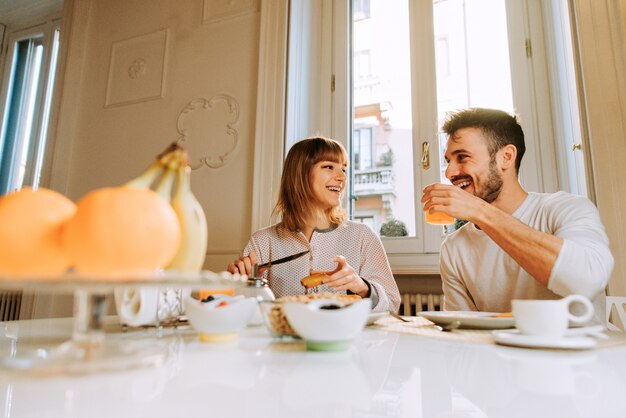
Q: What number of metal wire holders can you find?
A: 1